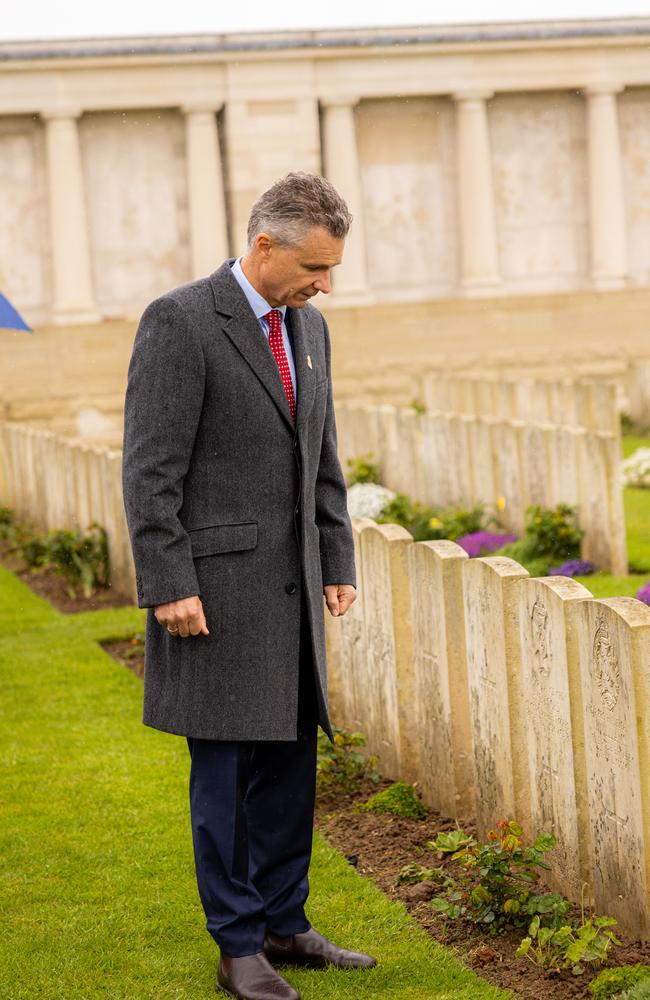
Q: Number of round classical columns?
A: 5